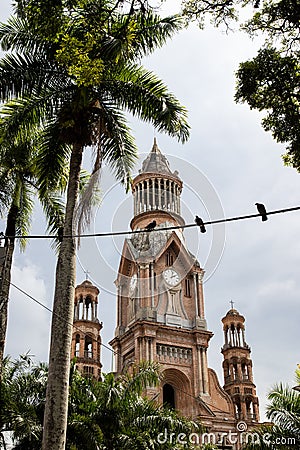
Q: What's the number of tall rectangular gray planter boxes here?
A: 0